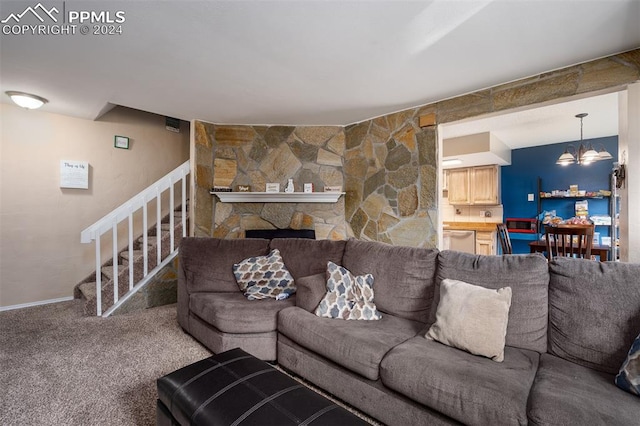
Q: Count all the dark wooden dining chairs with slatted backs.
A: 2